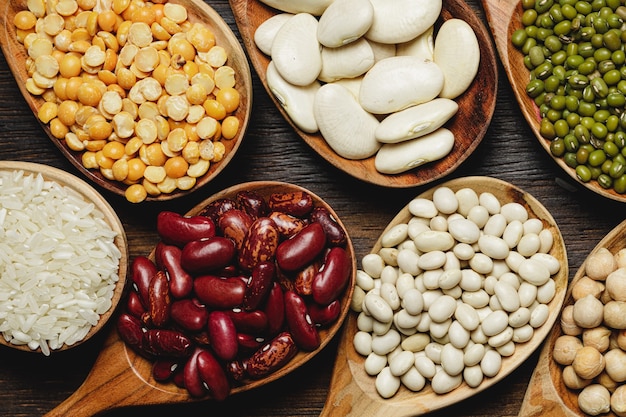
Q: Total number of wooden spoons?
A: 7